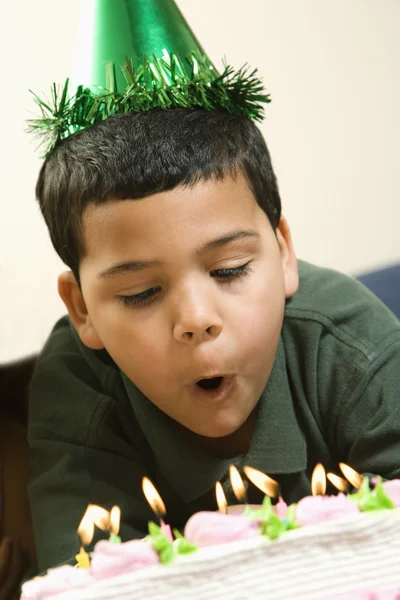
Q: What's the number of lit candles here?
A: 10